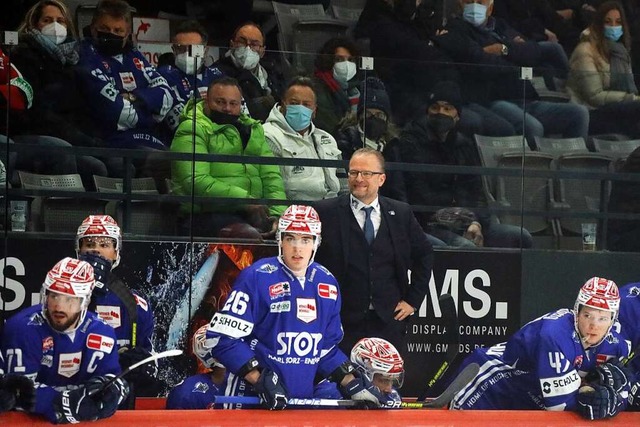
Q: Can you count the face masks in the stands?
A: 11